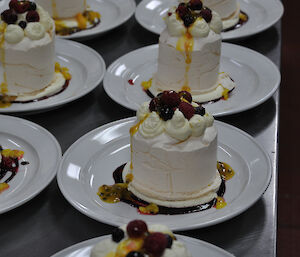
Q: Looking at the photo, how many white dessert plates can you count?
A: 7